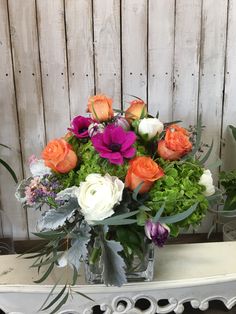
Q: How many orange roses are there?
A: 5